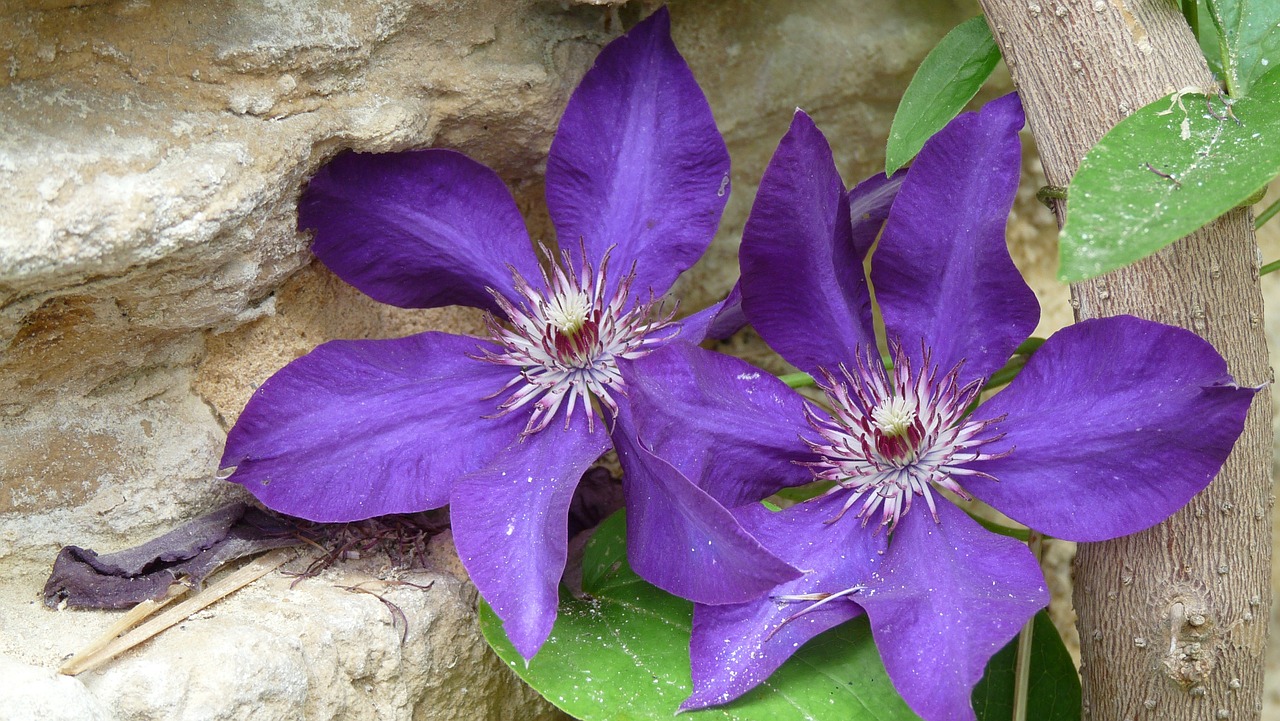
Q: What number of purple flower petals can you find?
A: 12